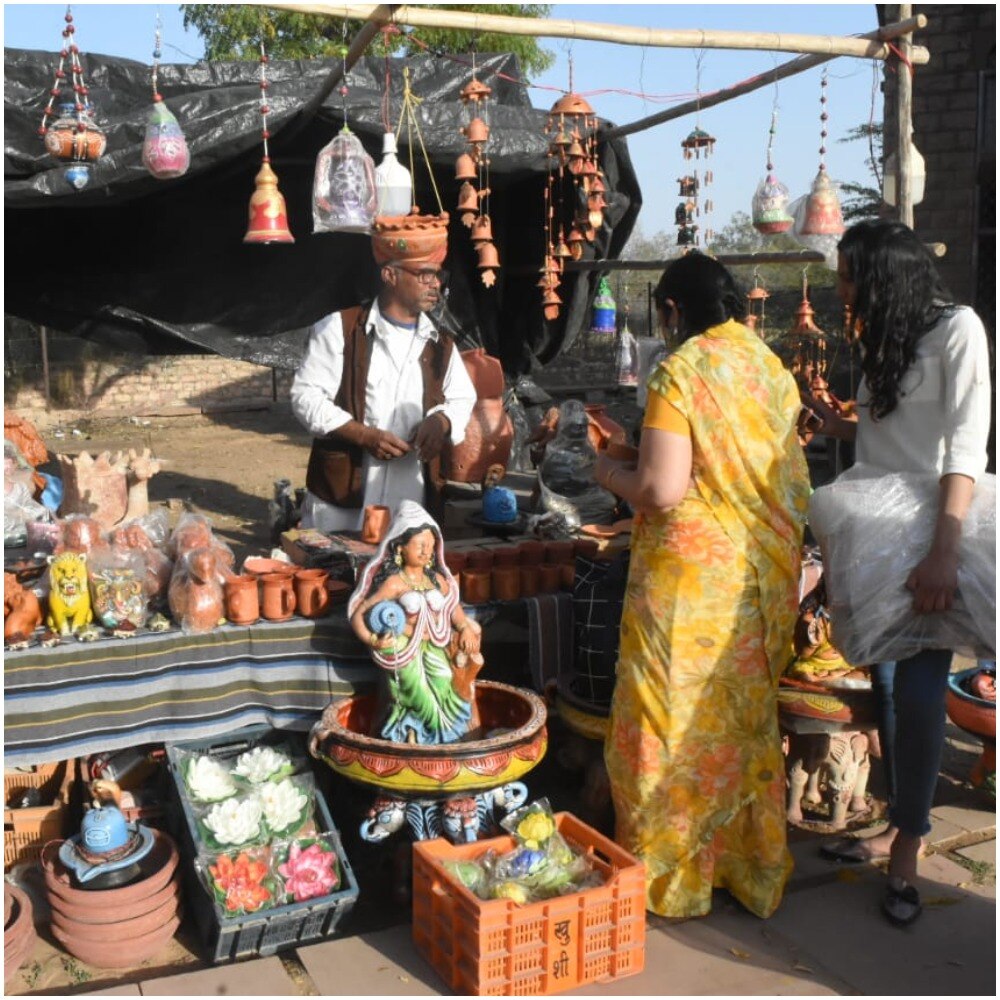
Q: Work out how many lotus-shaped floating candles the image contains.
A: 6